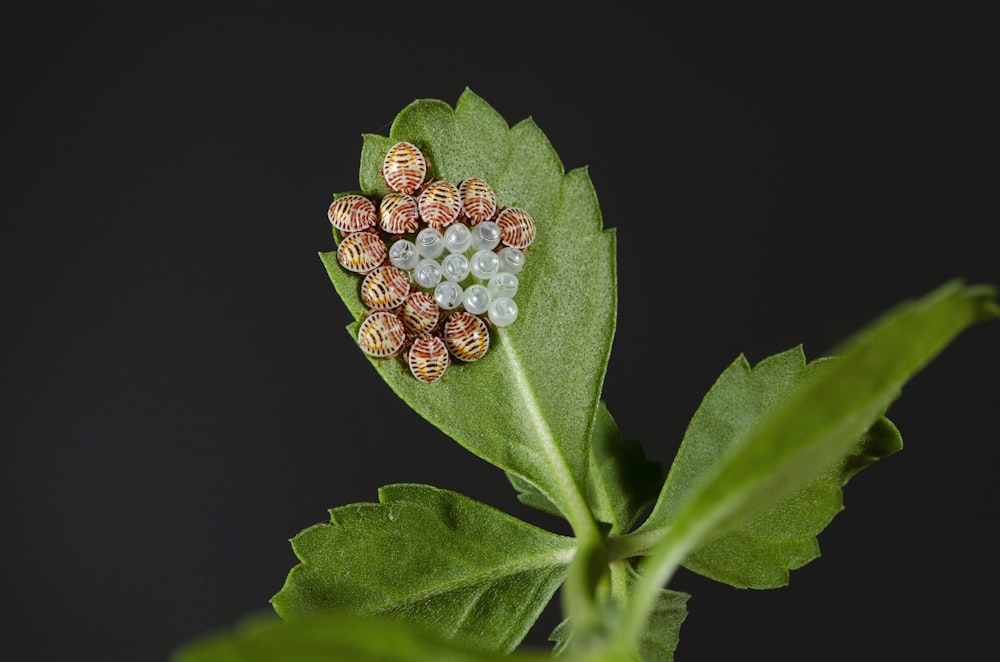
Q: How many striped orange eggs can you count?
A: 12